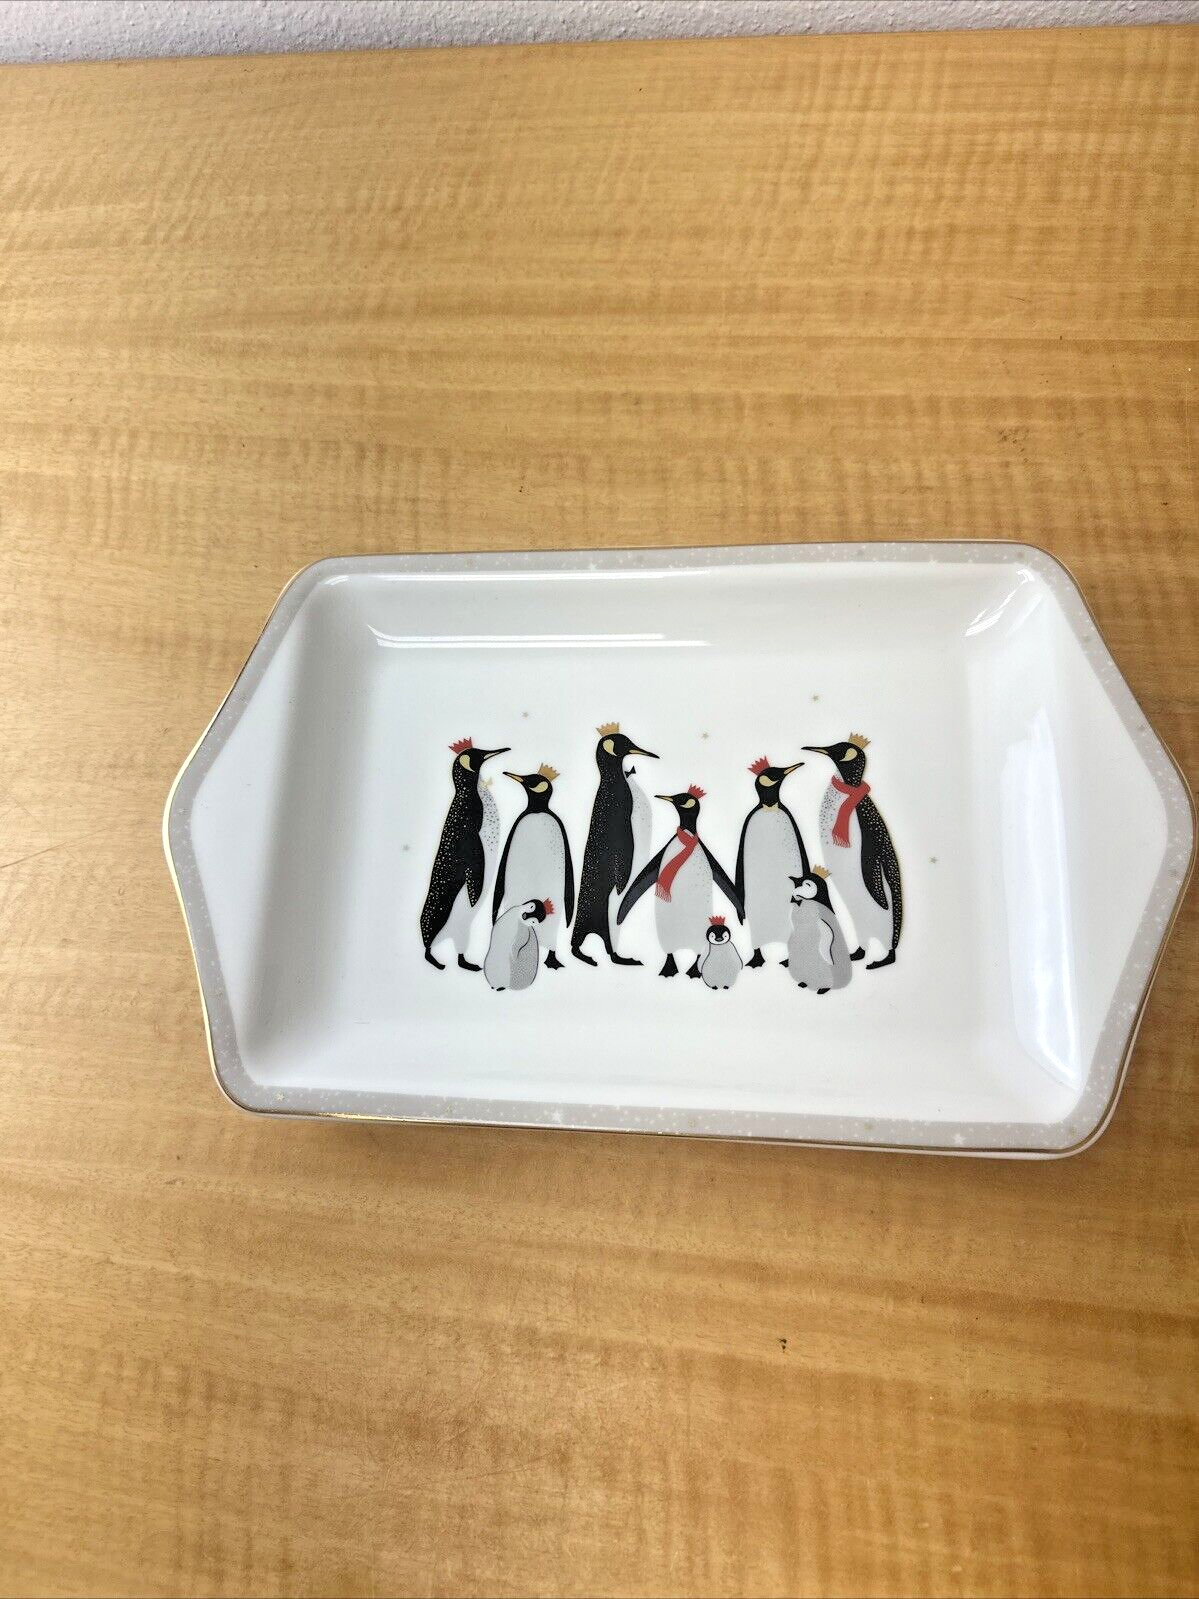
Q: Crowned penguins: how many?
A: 9